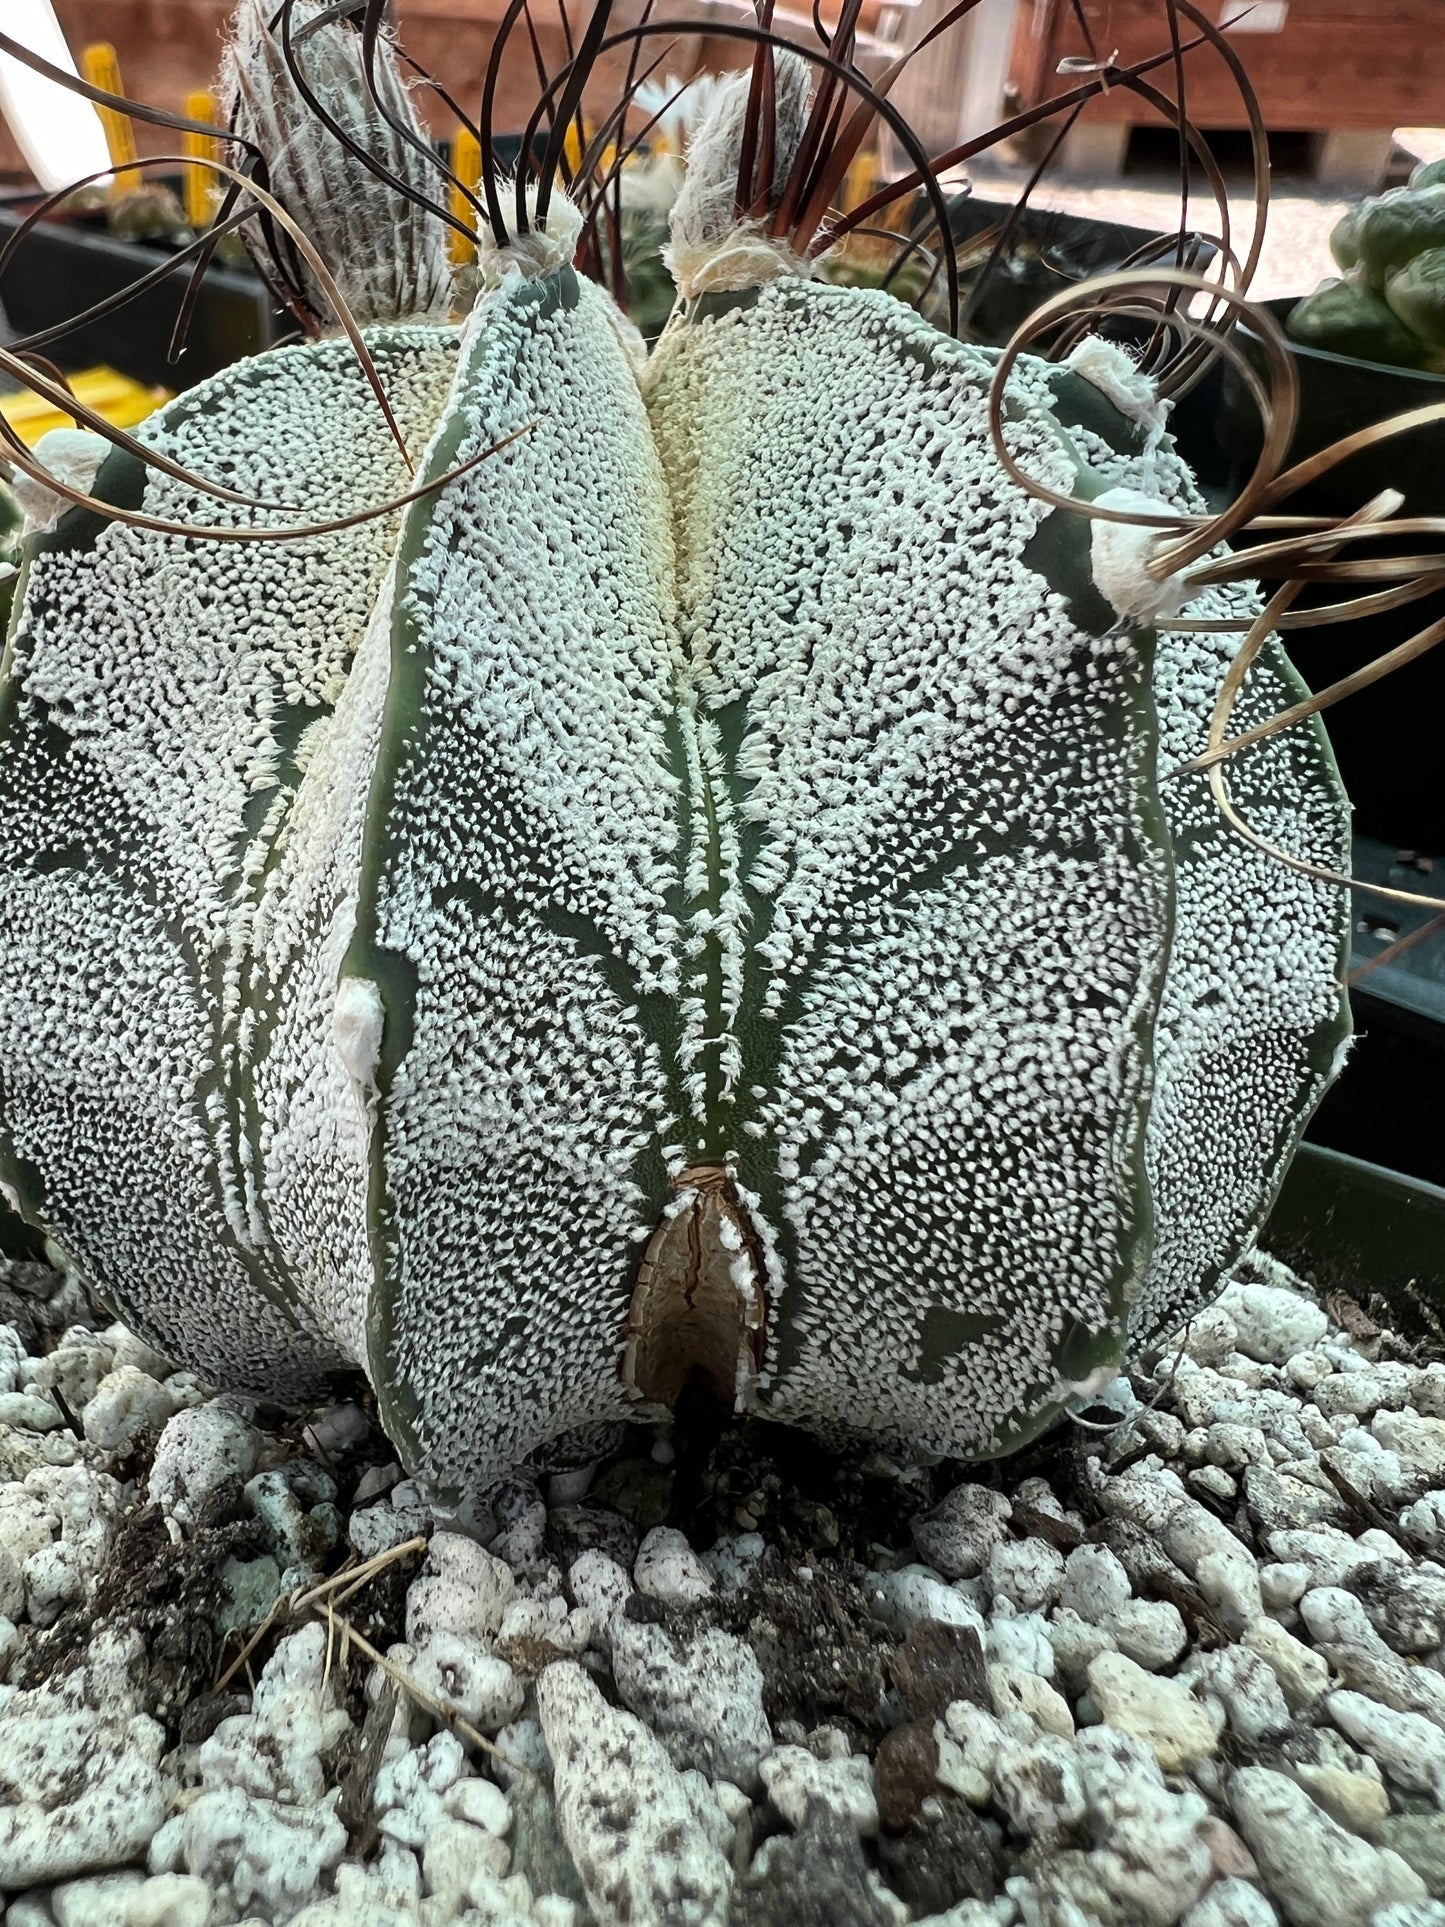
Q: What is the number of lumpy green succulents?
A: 1